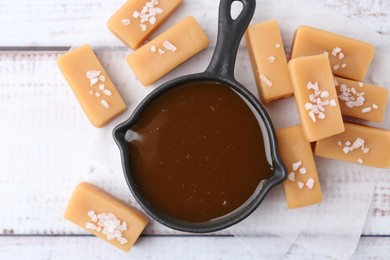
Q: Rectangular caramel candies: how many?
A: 10